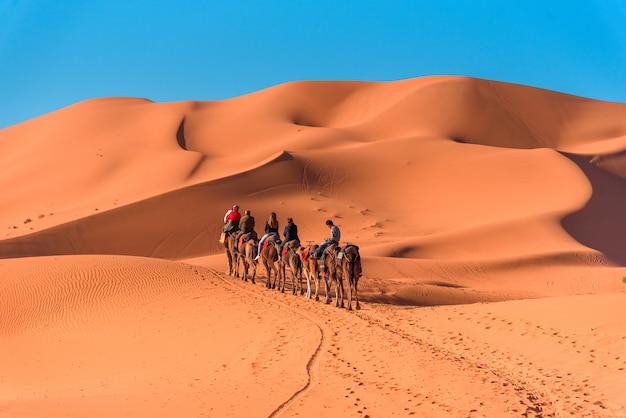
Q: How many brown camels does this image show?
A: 7